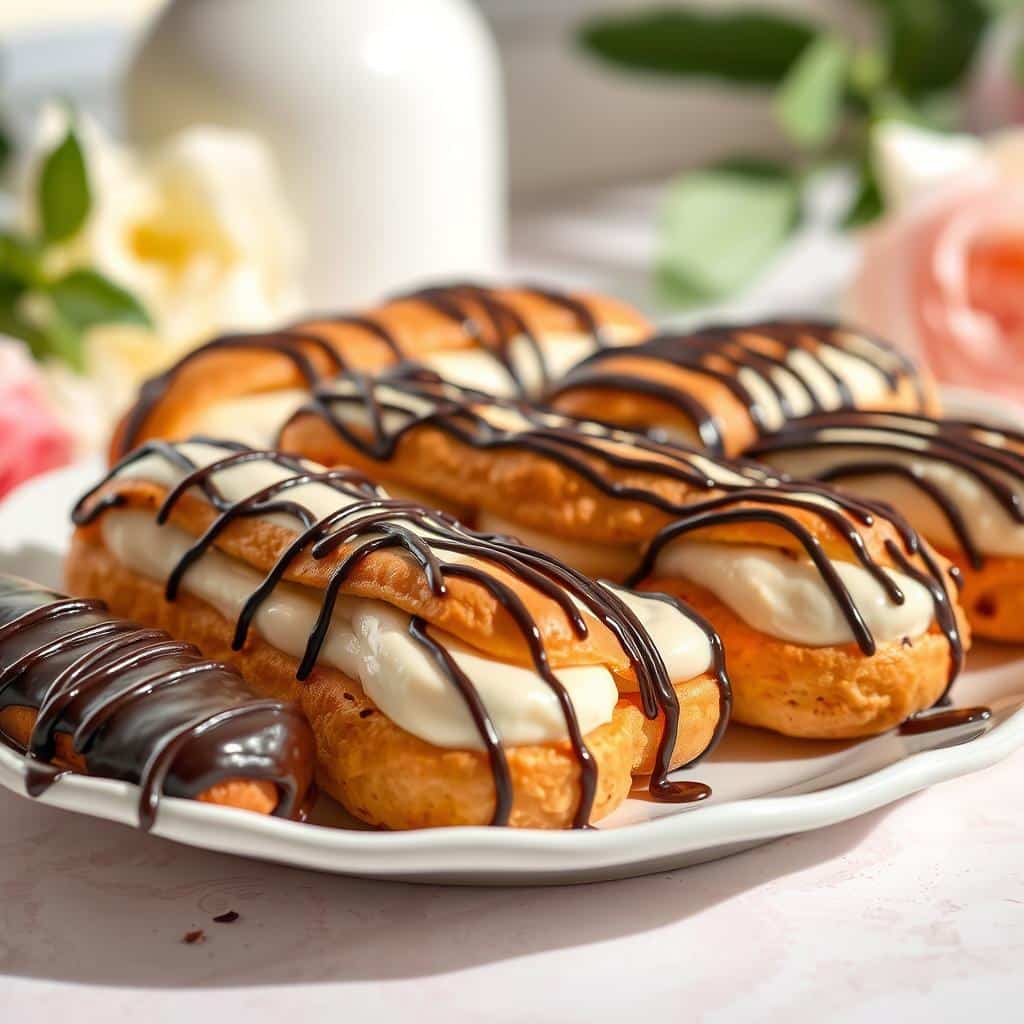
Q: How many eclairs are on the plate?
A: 6